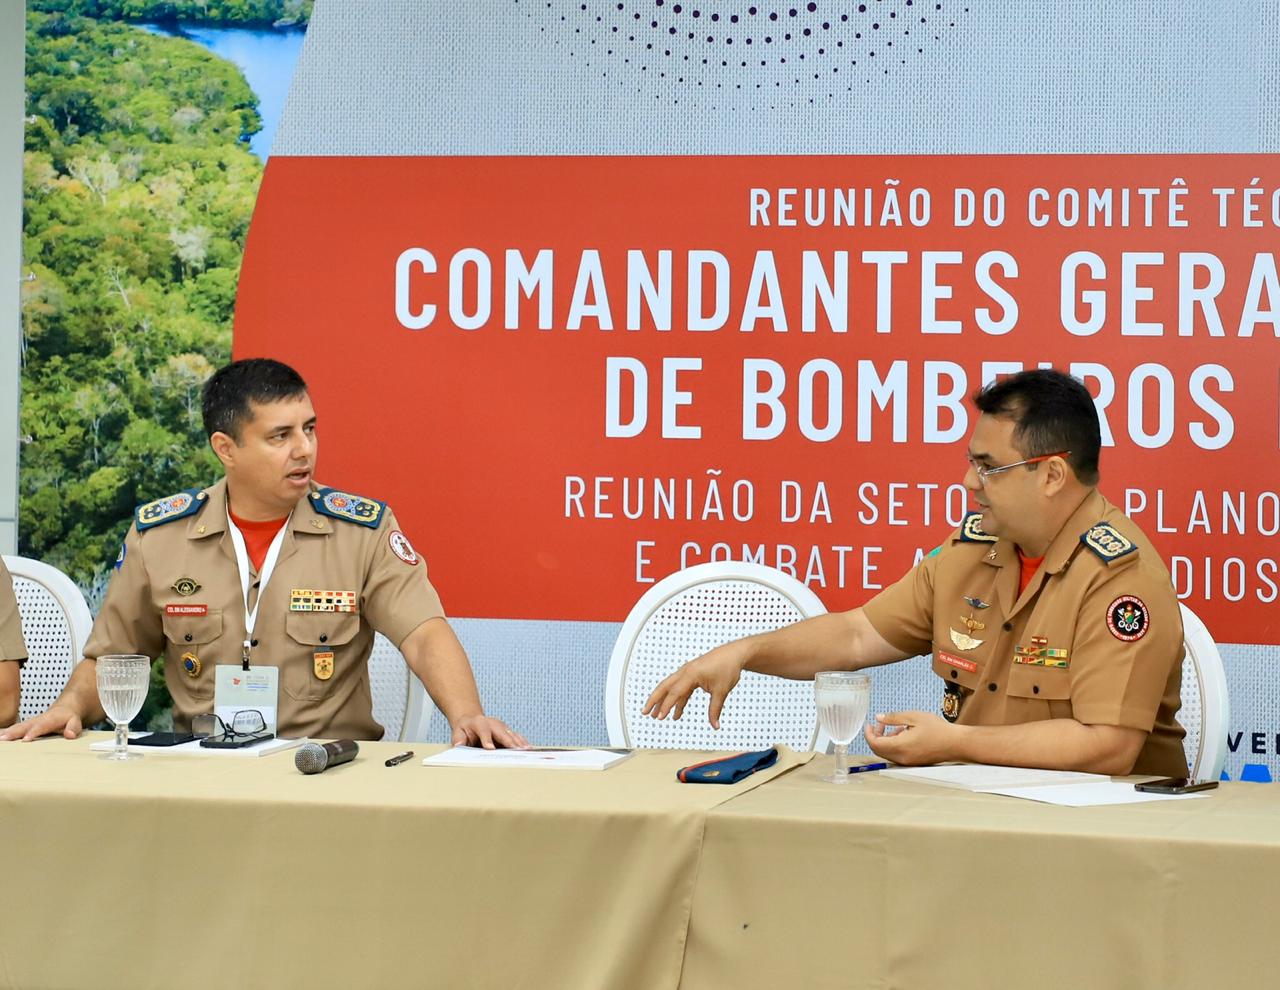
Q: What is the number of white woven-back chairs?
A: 4